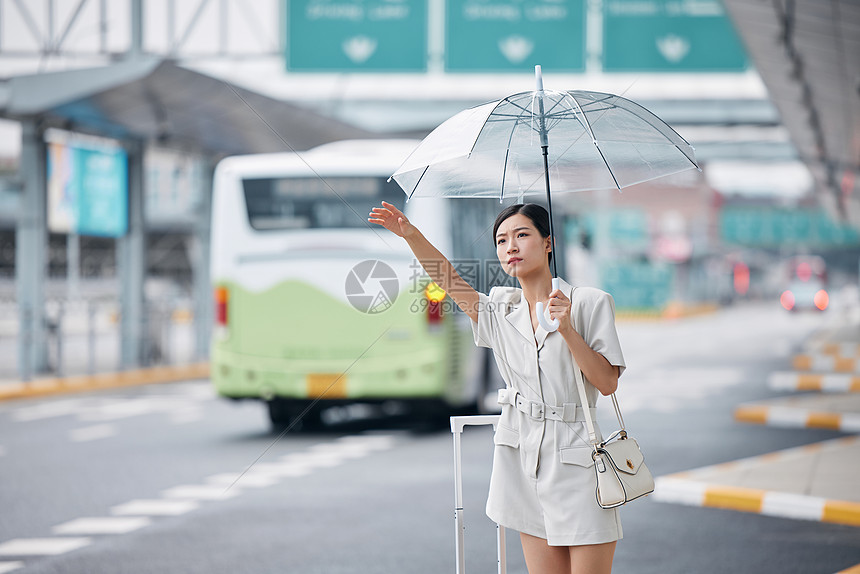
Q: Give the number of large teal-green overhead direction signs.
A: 3